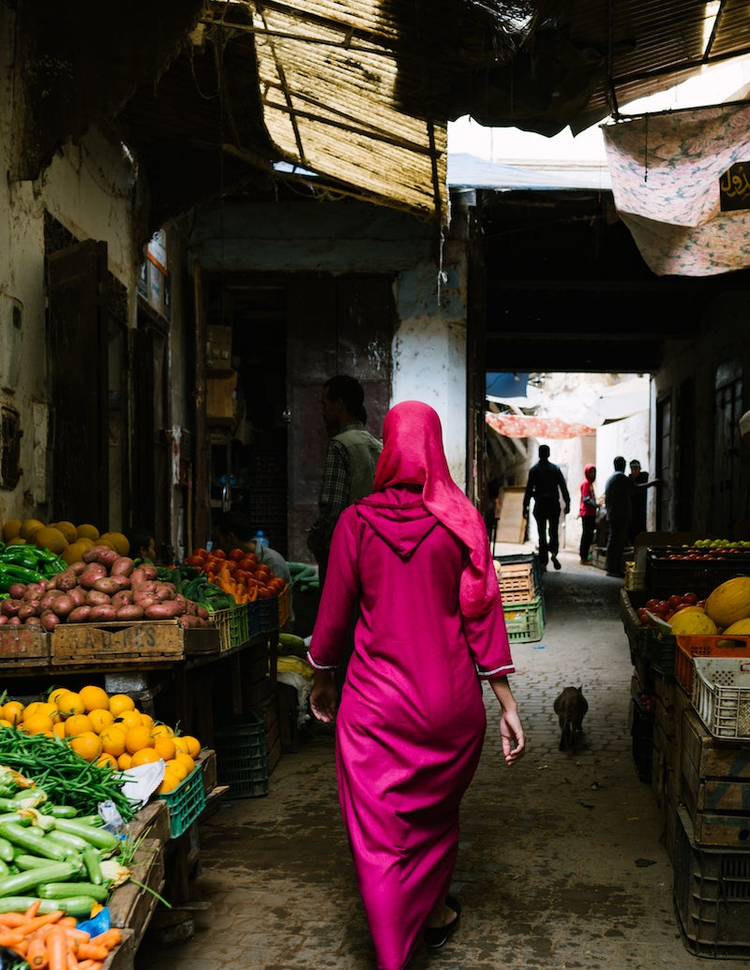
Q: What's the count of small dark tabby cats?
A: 1